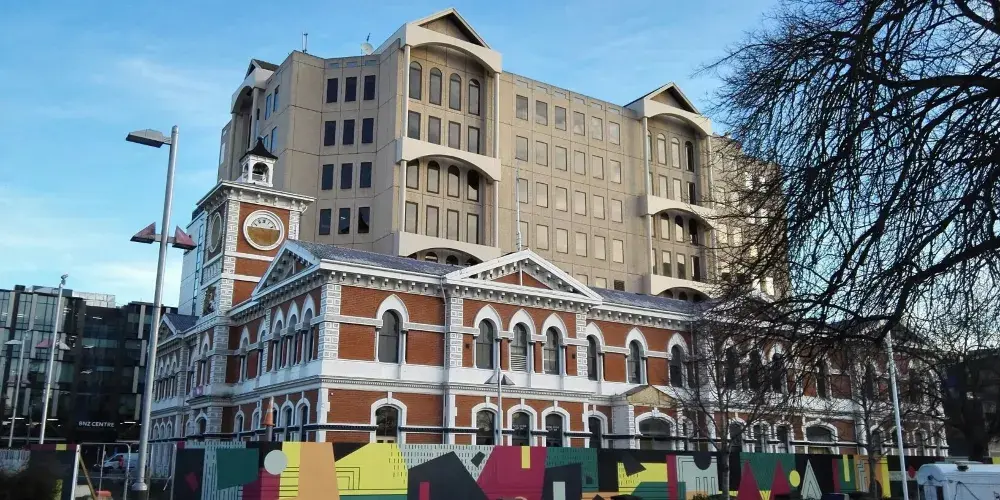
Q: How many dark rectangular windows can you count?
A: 12